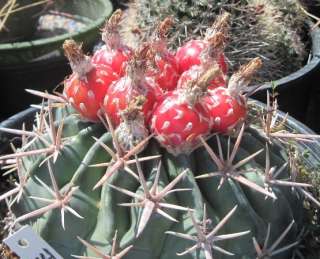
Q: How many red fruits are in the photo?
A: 8